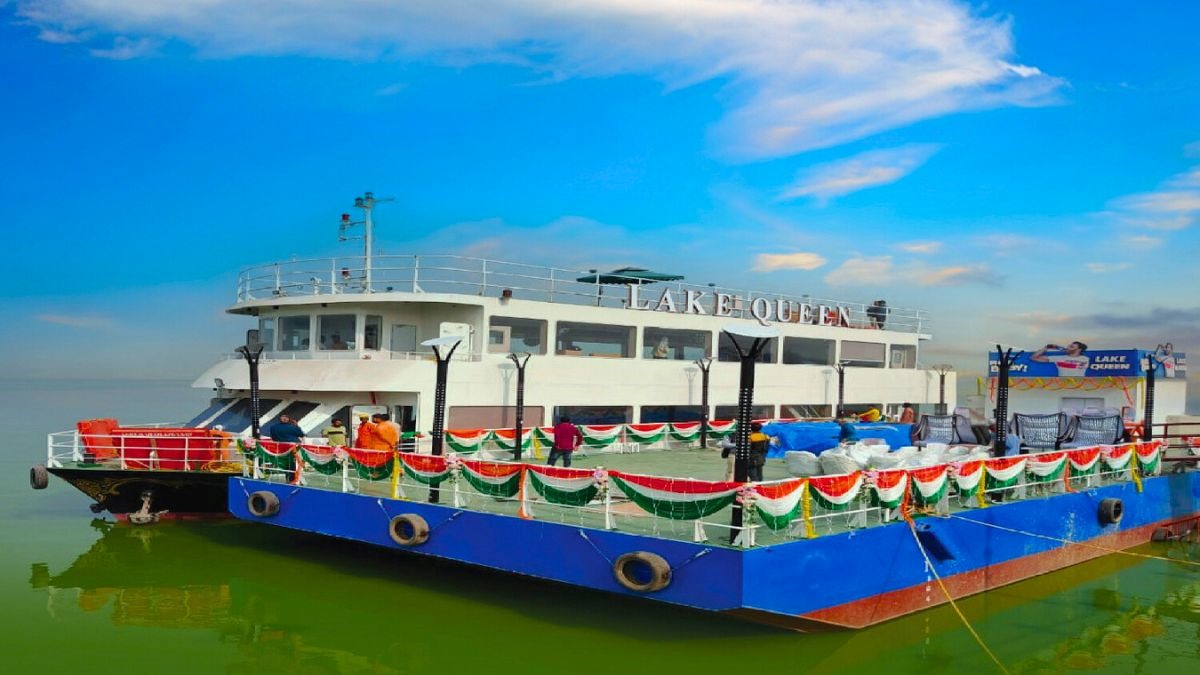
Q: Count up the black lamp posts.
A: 9